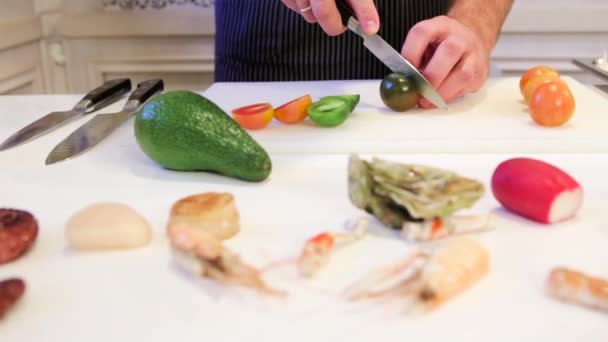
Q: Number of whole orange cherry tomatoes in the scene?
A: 3